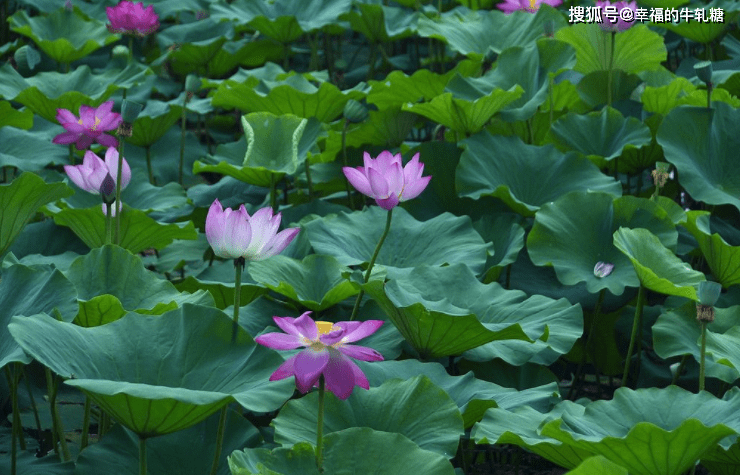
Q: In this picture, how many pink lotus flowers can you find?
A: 8